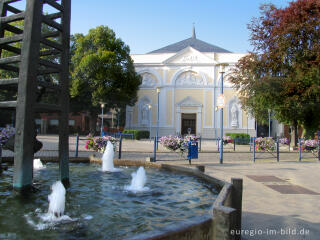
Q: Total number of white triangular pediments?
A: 2